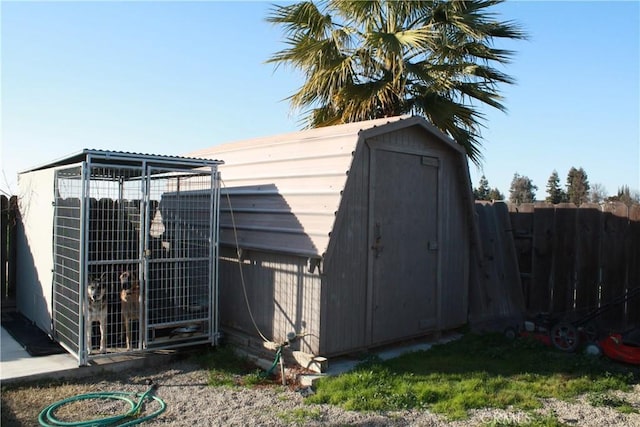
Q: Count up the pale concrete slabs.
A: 2